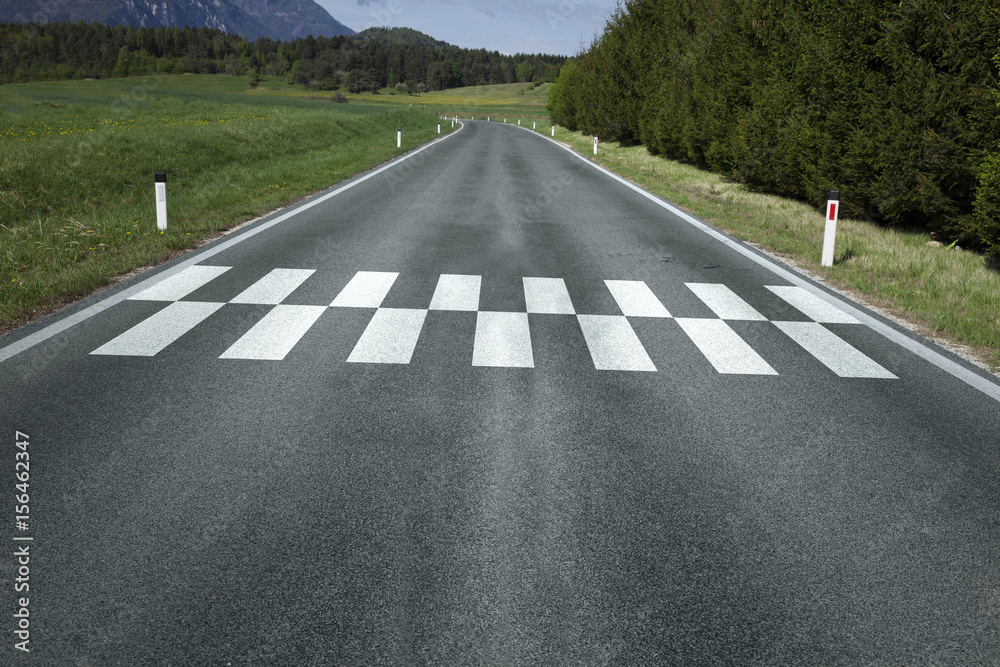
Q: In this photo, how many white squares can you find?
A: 15